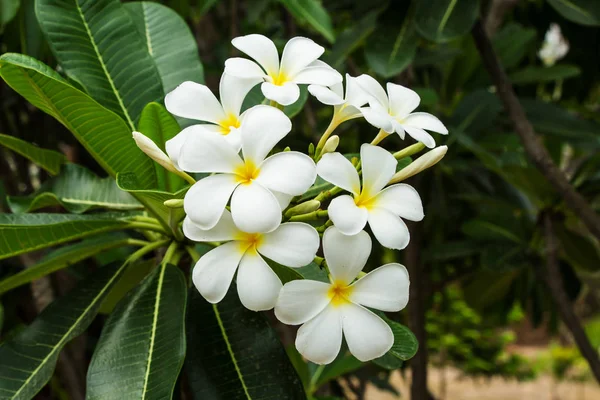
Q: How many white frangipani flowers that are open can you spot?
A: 8